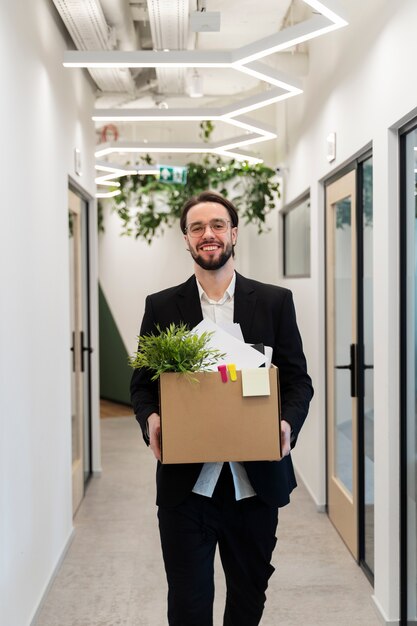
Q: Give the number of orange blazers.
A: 0